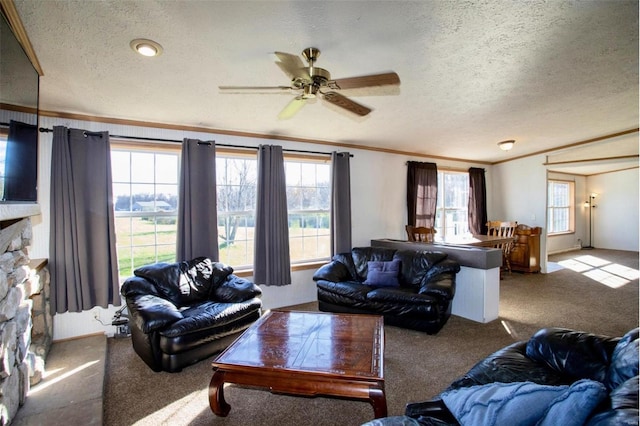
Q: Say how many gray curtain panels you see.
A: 4